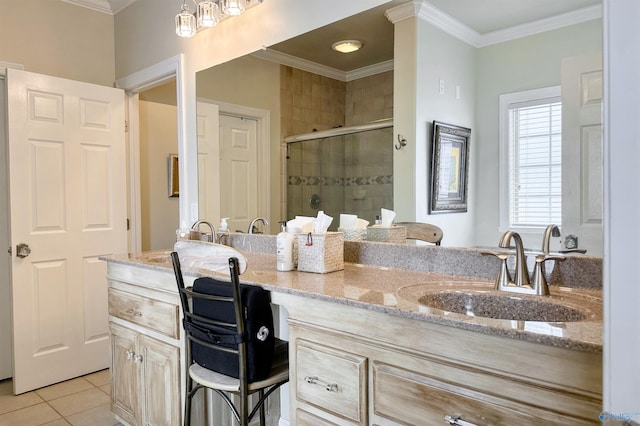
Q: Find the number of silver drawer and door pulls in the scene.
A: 5